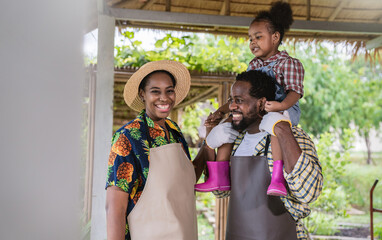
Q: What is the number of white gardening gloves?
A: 2